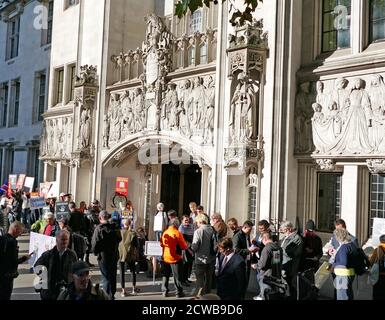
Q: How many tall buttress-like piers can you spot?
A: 2